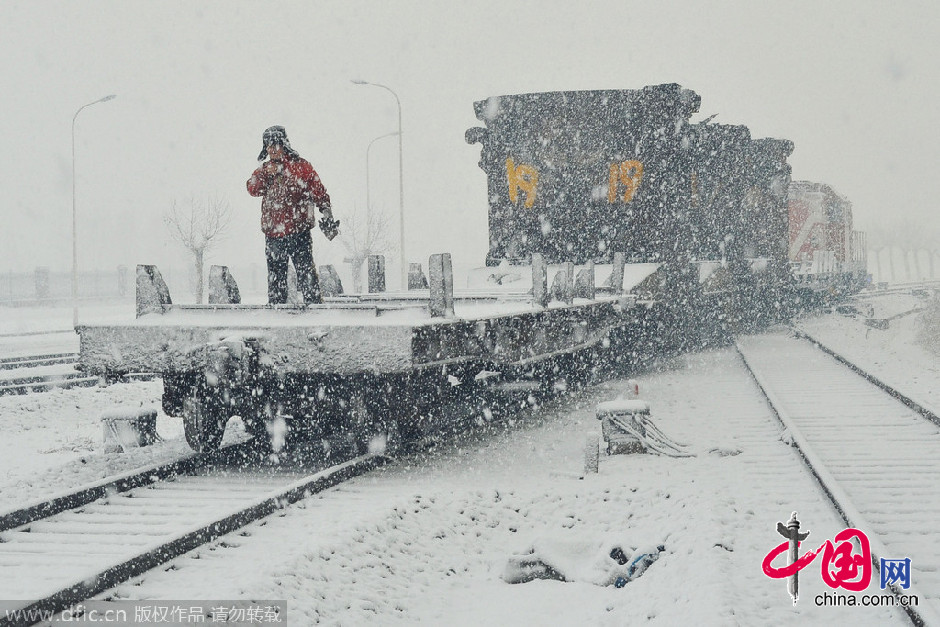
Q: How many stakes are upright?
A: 11